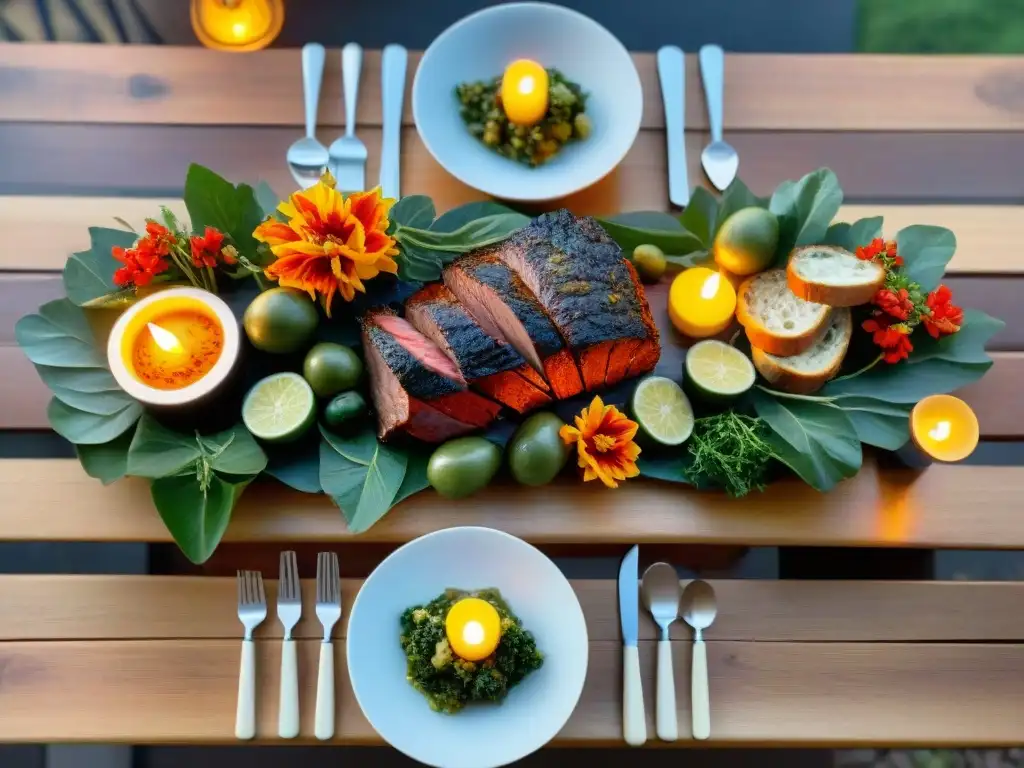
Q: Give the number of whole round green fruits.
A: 7